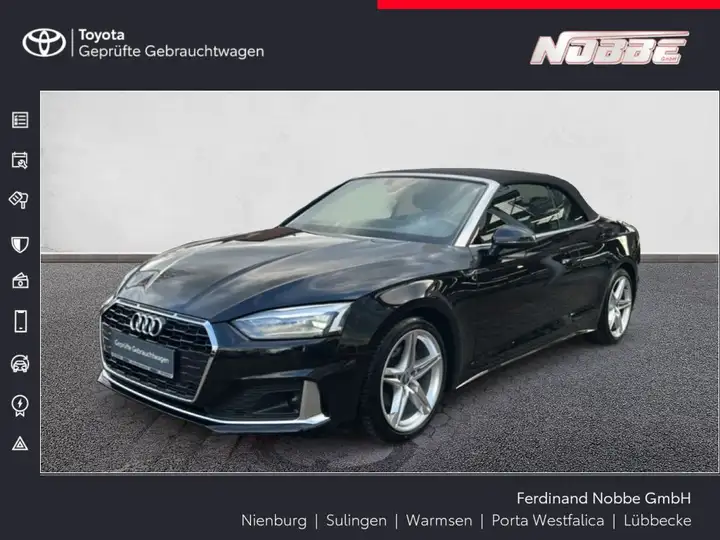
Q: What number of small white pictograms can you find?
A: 9